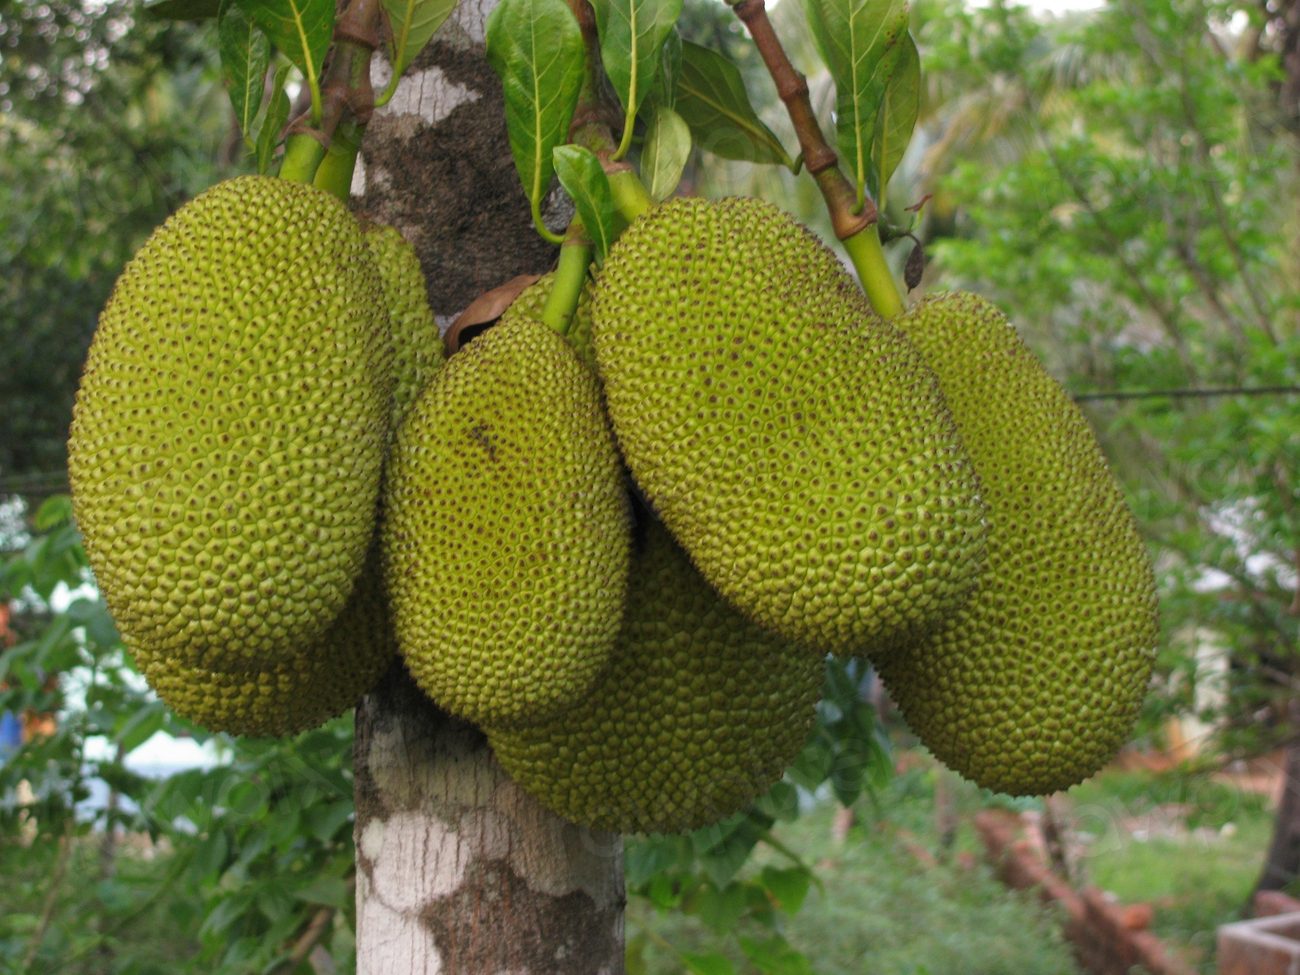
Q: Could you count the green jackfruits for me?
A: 6